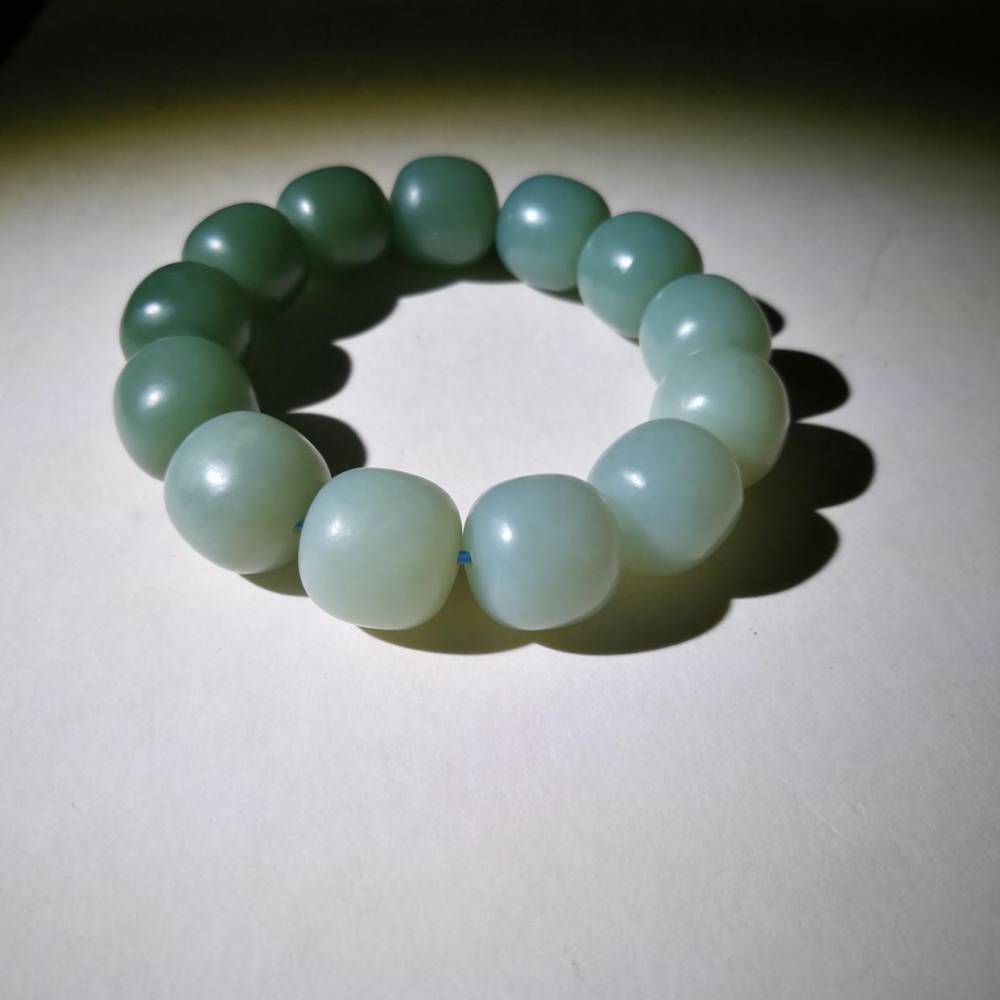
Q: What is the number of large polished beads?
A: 13